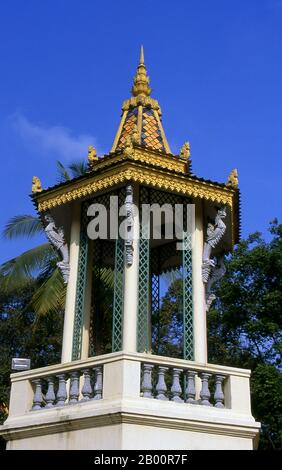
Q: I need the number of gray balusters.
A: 12